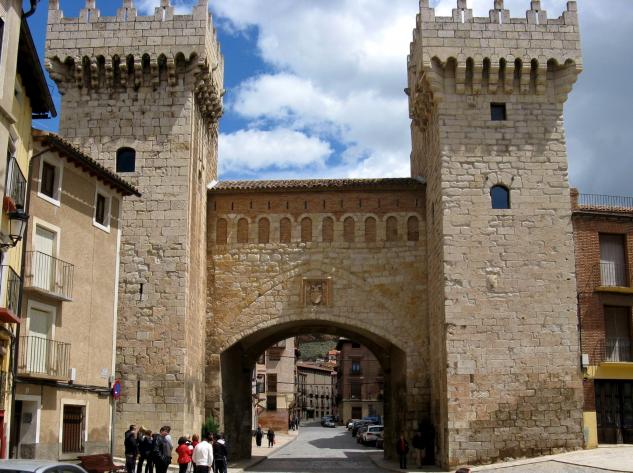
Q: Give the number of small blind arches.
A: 10